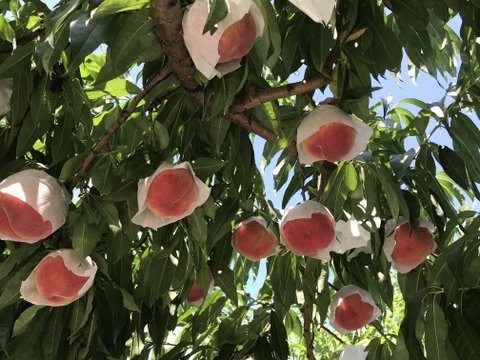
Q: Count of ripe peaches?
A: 10